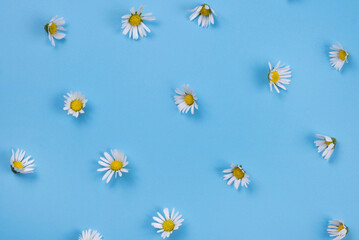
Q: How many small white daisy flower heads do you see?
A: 14